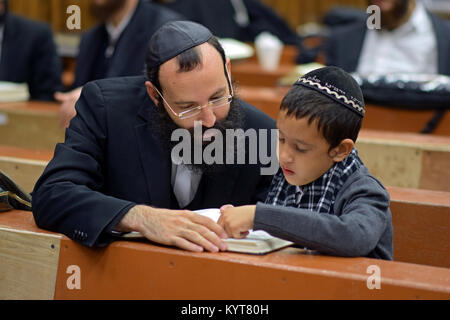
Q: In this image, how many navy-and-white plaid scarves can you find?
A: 1